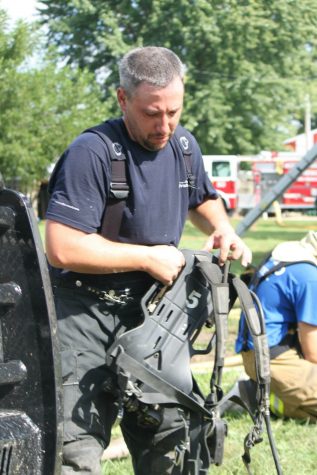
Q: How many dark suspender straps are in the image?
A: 2